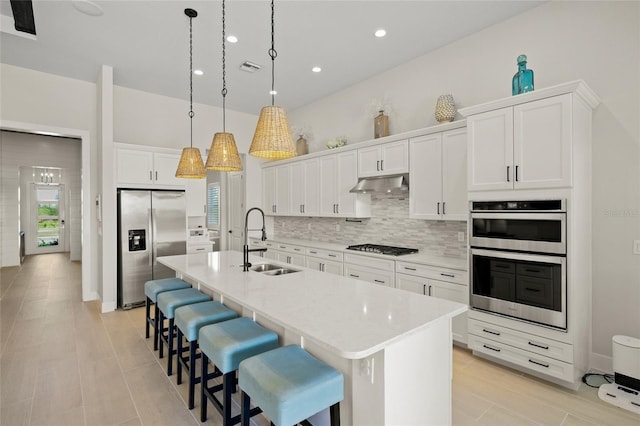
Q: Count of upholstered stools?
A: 5